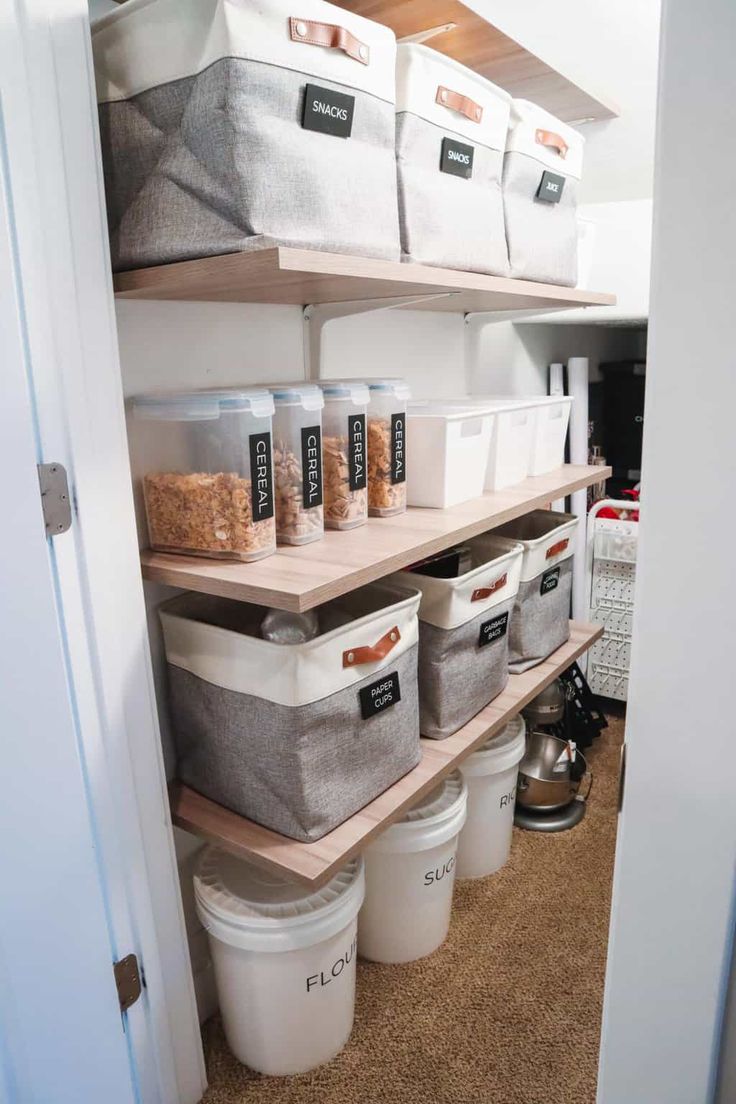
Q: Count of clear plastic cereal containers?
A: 4